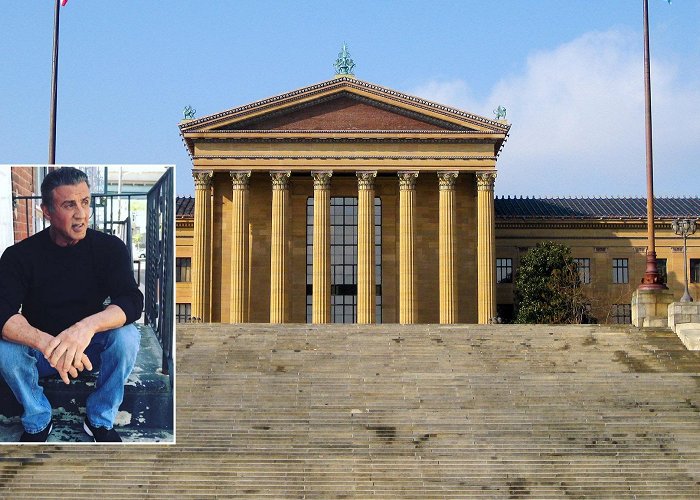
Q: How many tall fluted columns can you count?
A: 8